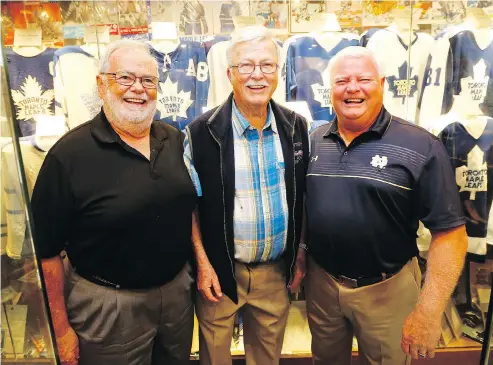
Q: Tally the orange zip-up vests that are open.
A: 0